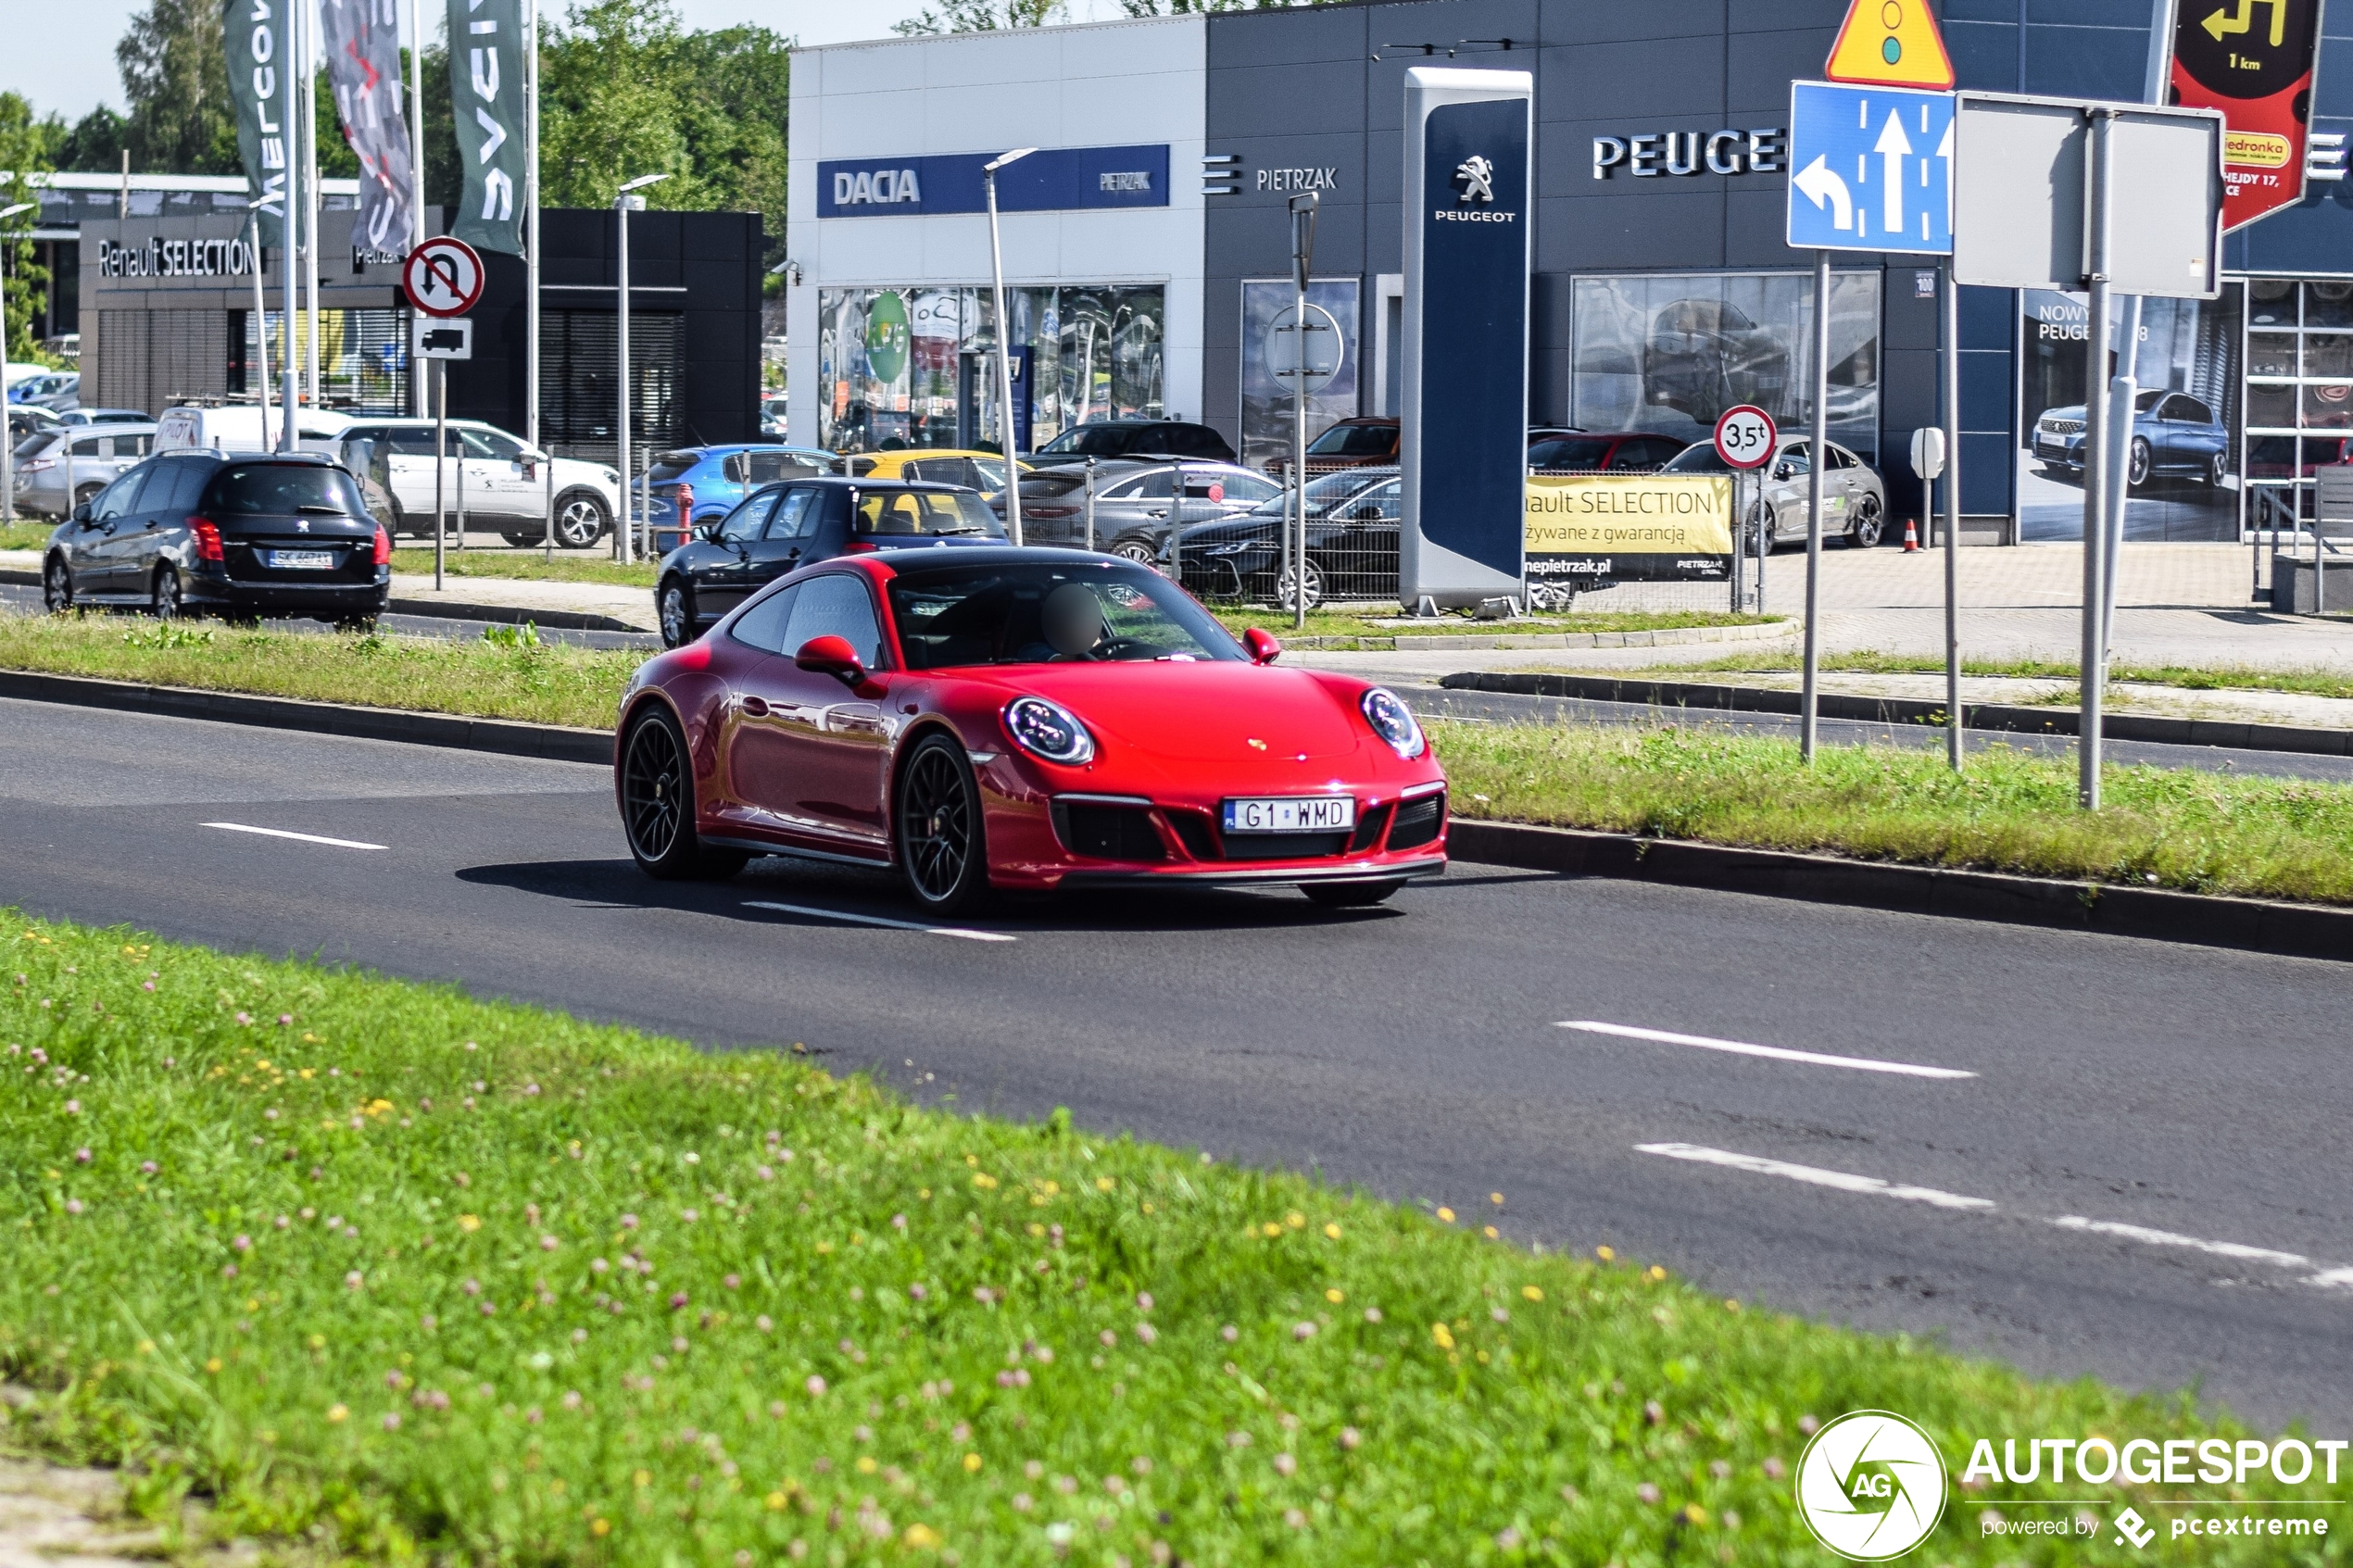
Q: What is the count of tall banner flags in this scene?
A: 3